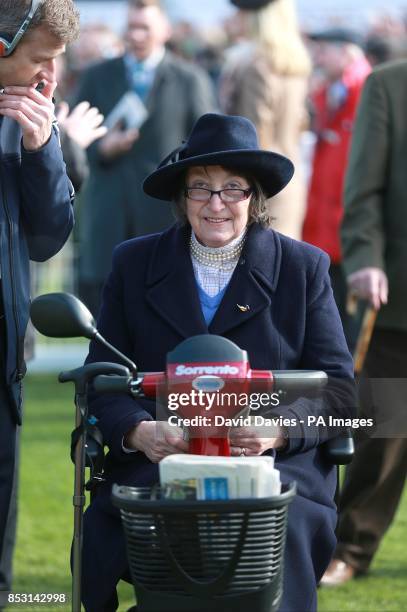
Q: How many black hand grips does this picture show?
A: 2